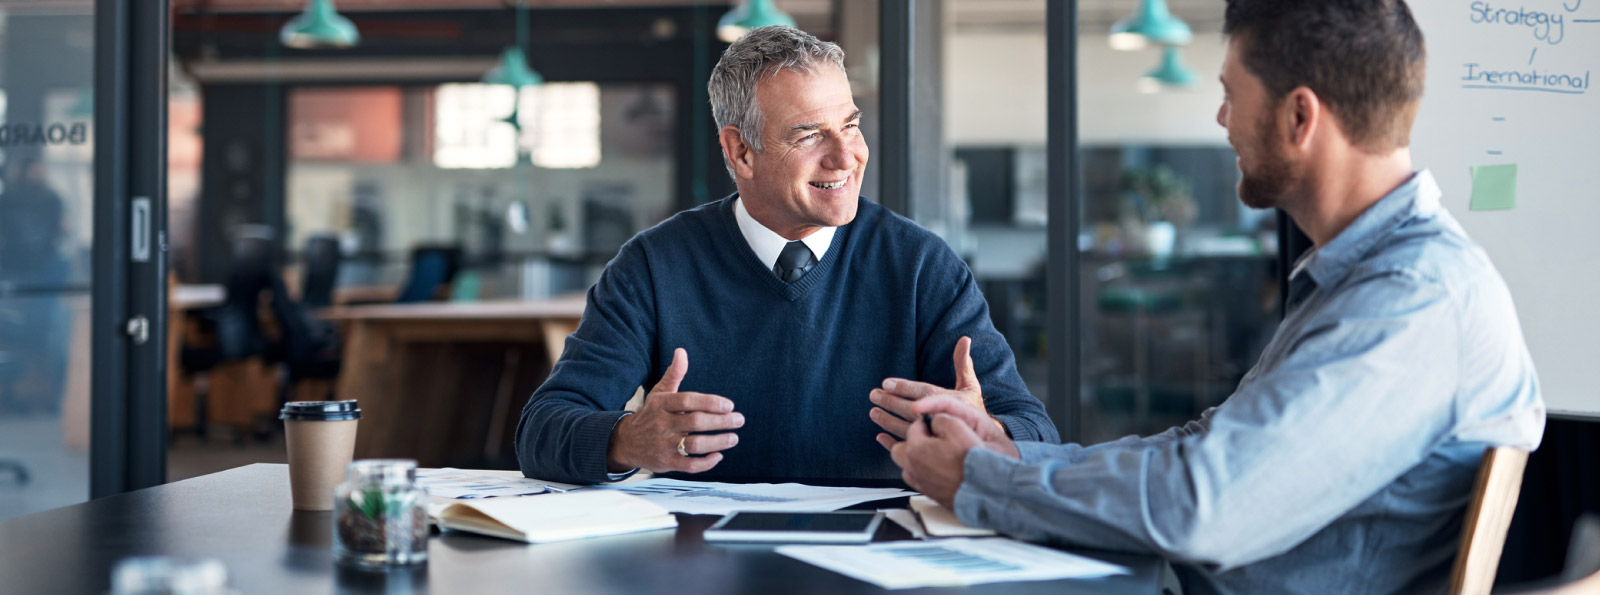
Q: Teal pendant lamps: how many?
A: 5